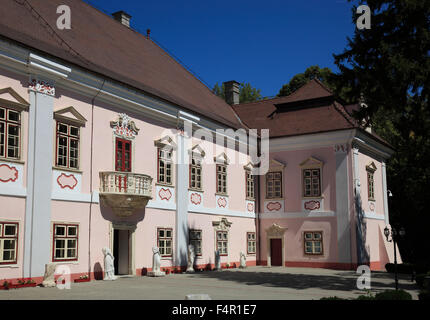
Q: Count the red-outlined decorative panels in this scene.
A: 9